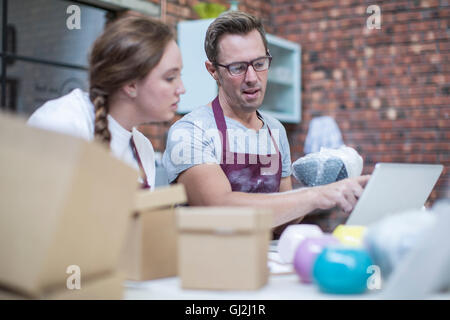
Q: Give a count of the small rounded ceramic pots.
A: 4